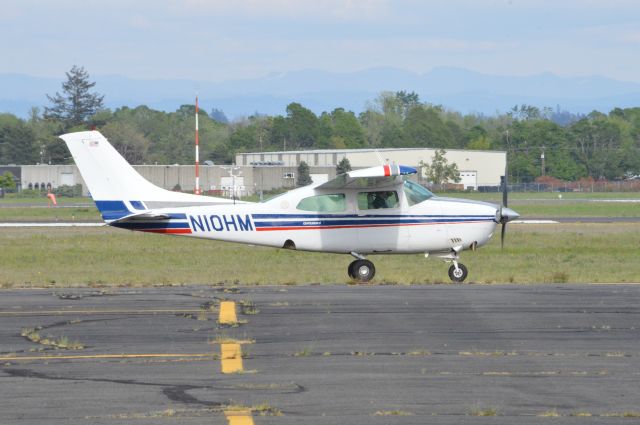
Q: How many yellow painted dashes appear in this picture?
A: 3